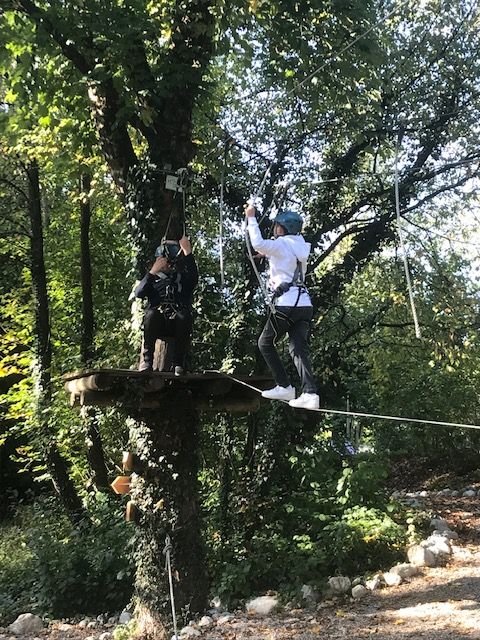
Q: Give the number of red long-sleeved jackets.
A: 0